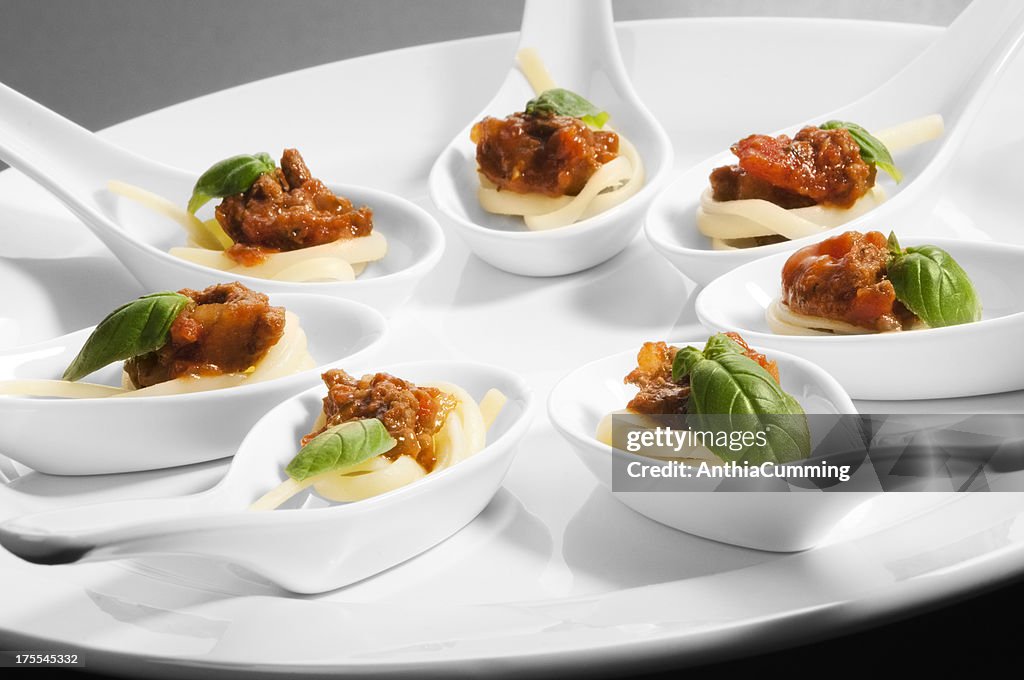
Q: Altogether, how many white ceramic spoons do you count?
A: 7